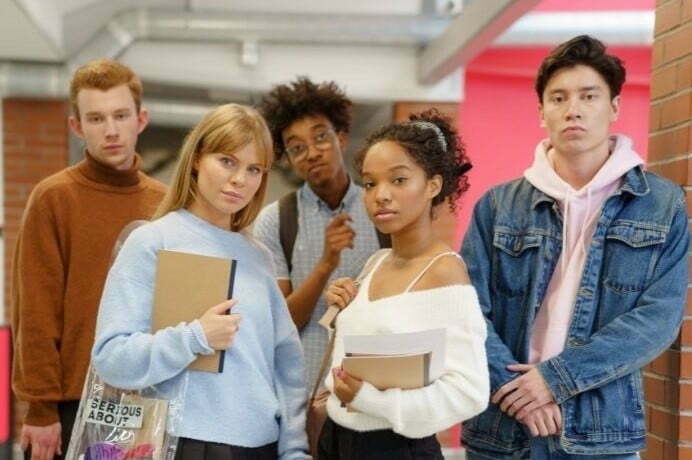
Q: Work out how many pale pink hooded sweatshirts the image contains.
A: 1